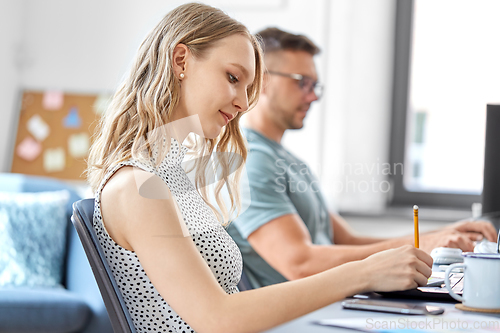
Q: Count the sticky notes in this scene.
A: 7